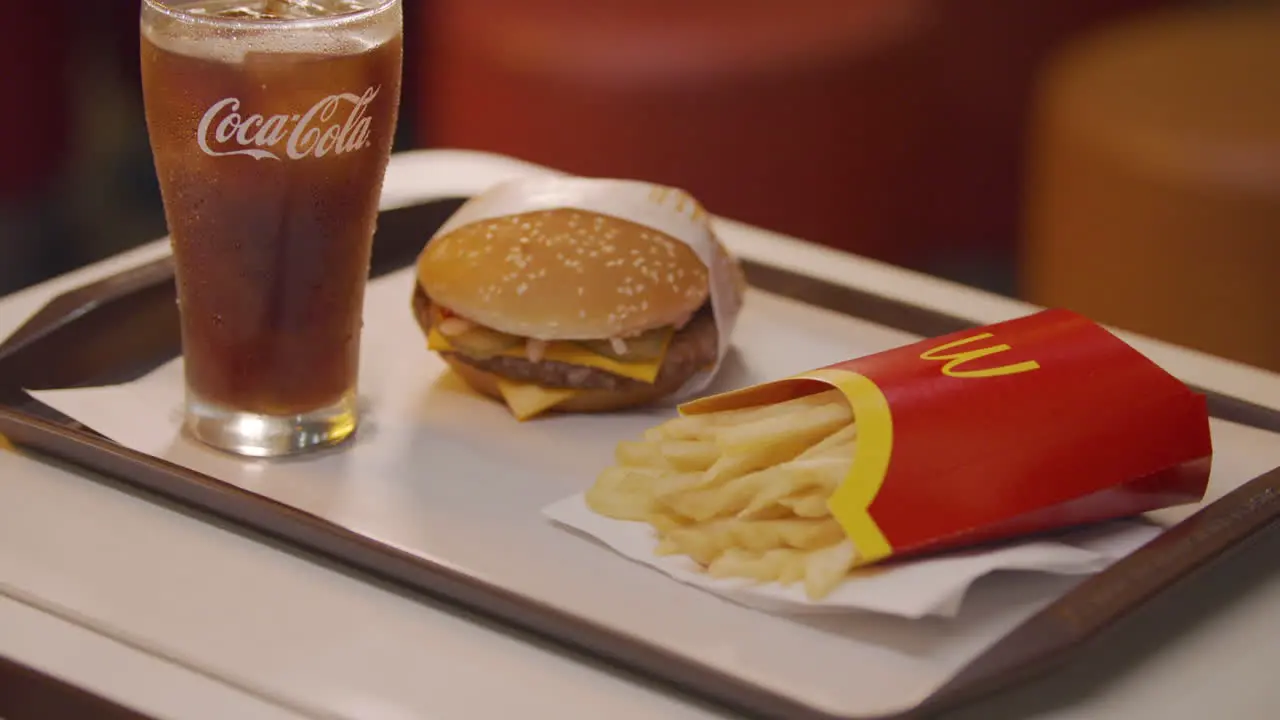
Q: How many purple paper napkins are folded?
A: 0